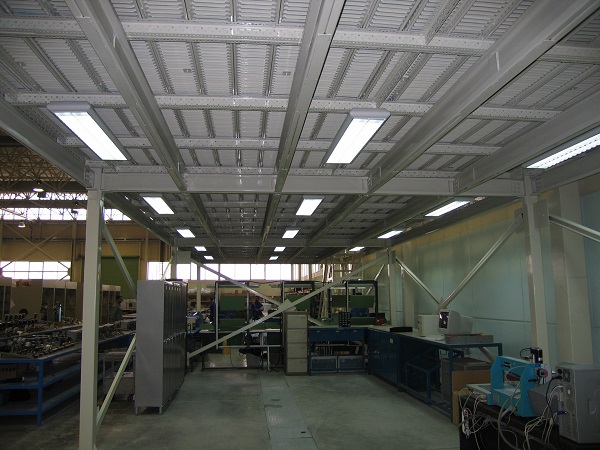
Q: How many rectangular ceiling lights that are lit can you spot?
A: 14